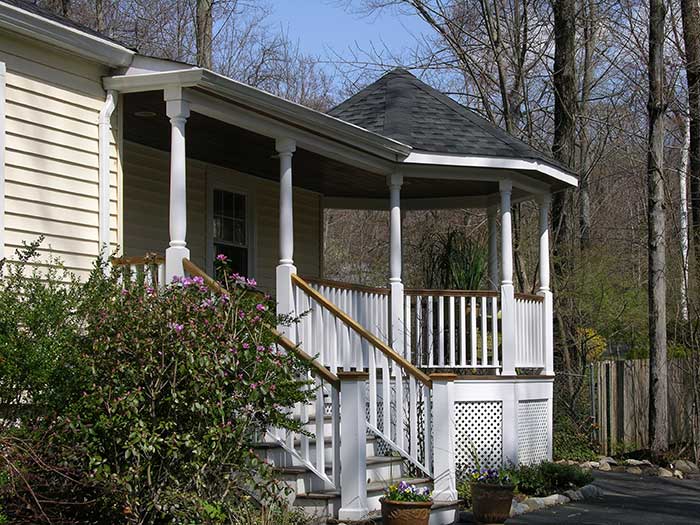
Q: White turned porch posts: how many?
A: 6